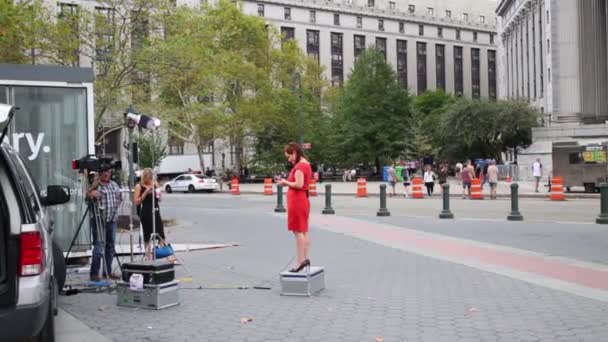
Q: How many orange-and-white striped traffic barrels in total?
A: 7